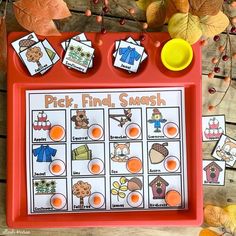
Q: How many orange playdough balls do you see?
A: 9